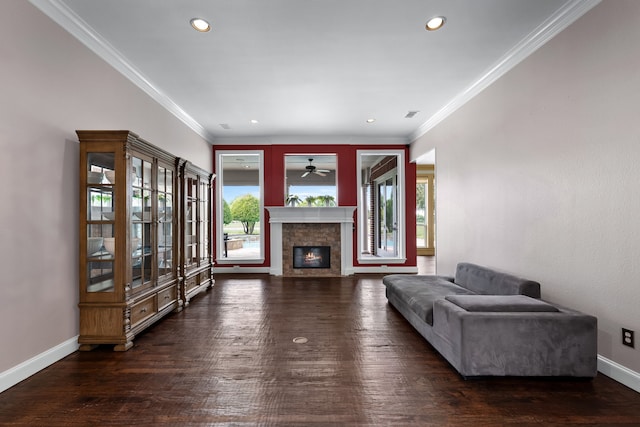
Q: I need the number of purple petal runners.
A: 0